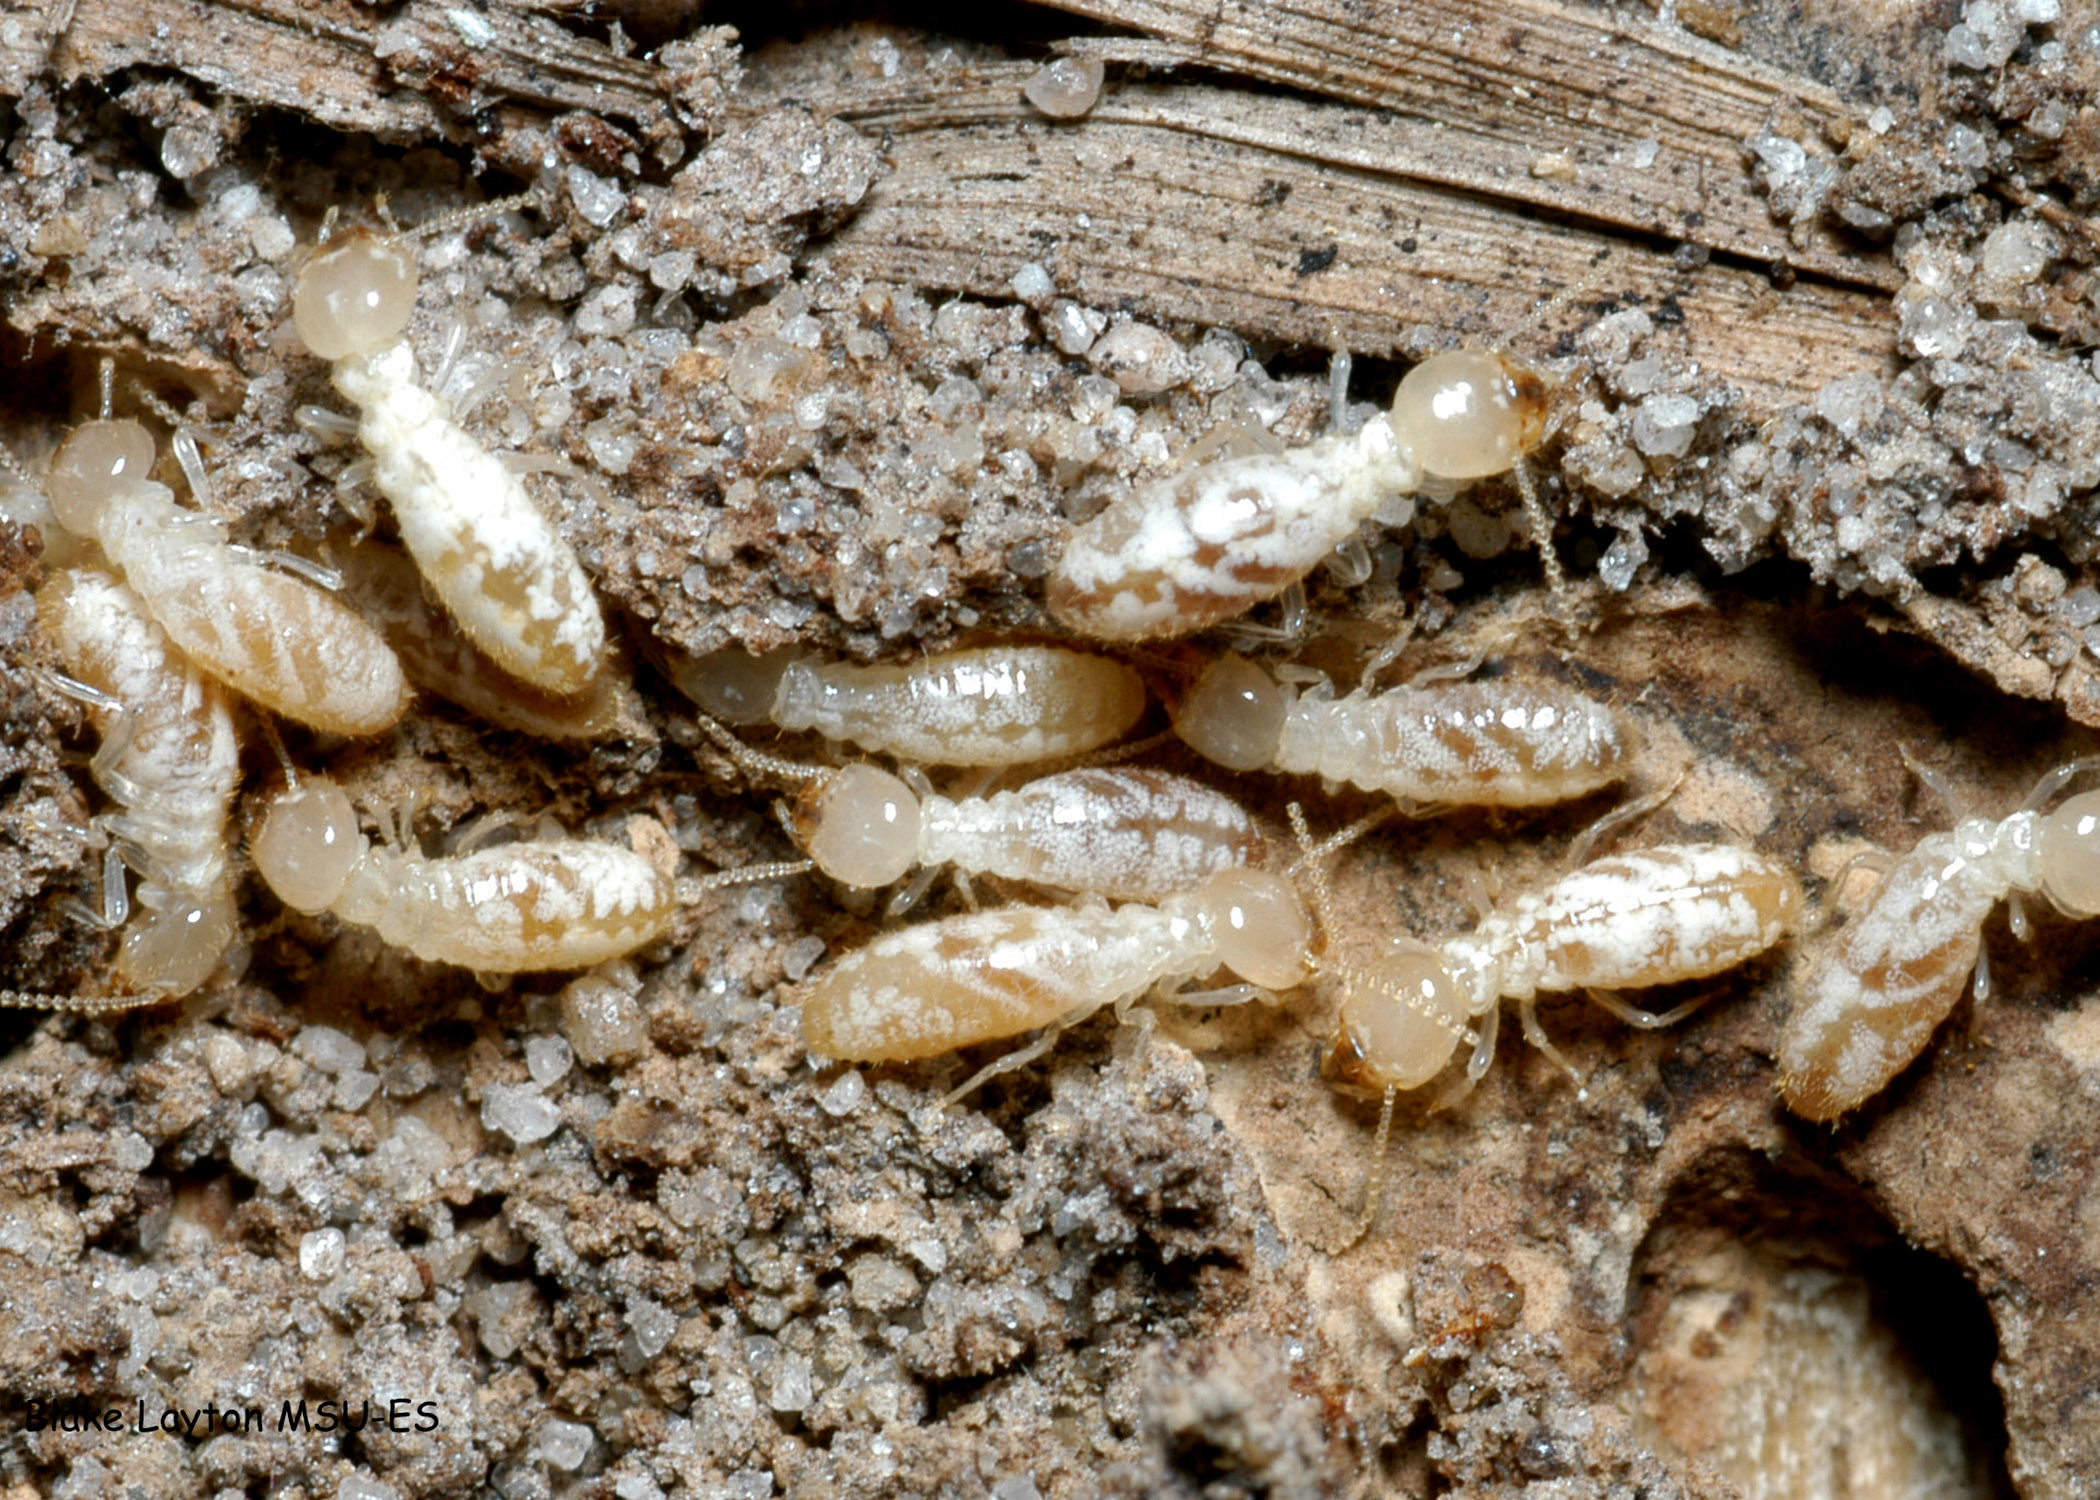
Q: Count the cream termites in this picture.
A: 12